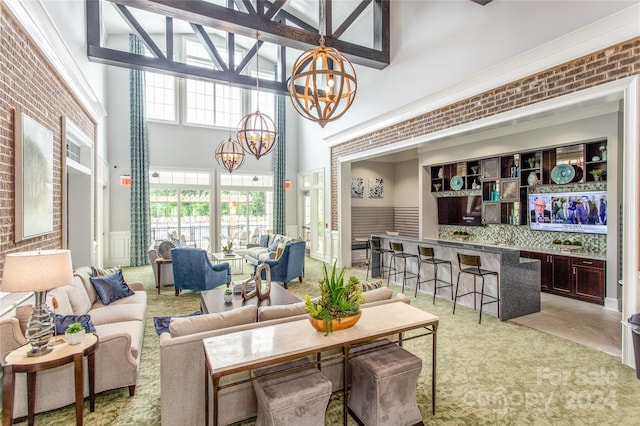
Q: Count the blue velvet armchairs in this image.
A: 2